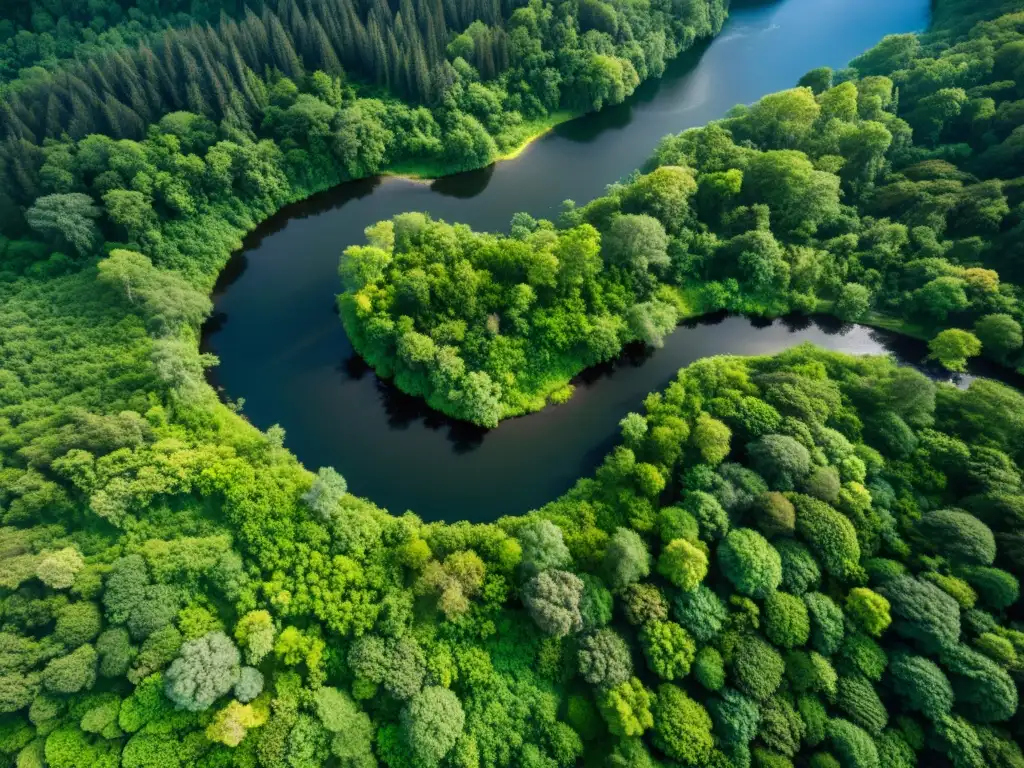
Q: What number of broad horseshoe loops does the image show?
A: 1